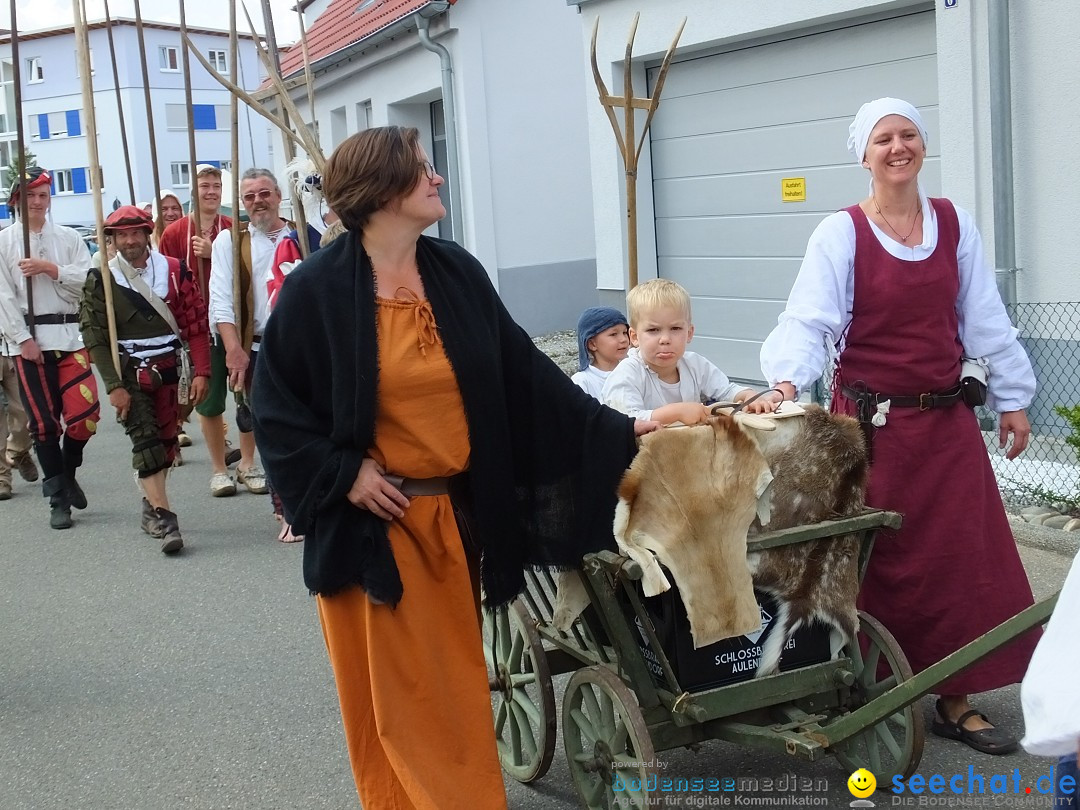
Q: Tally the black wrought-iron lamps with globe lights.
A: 0